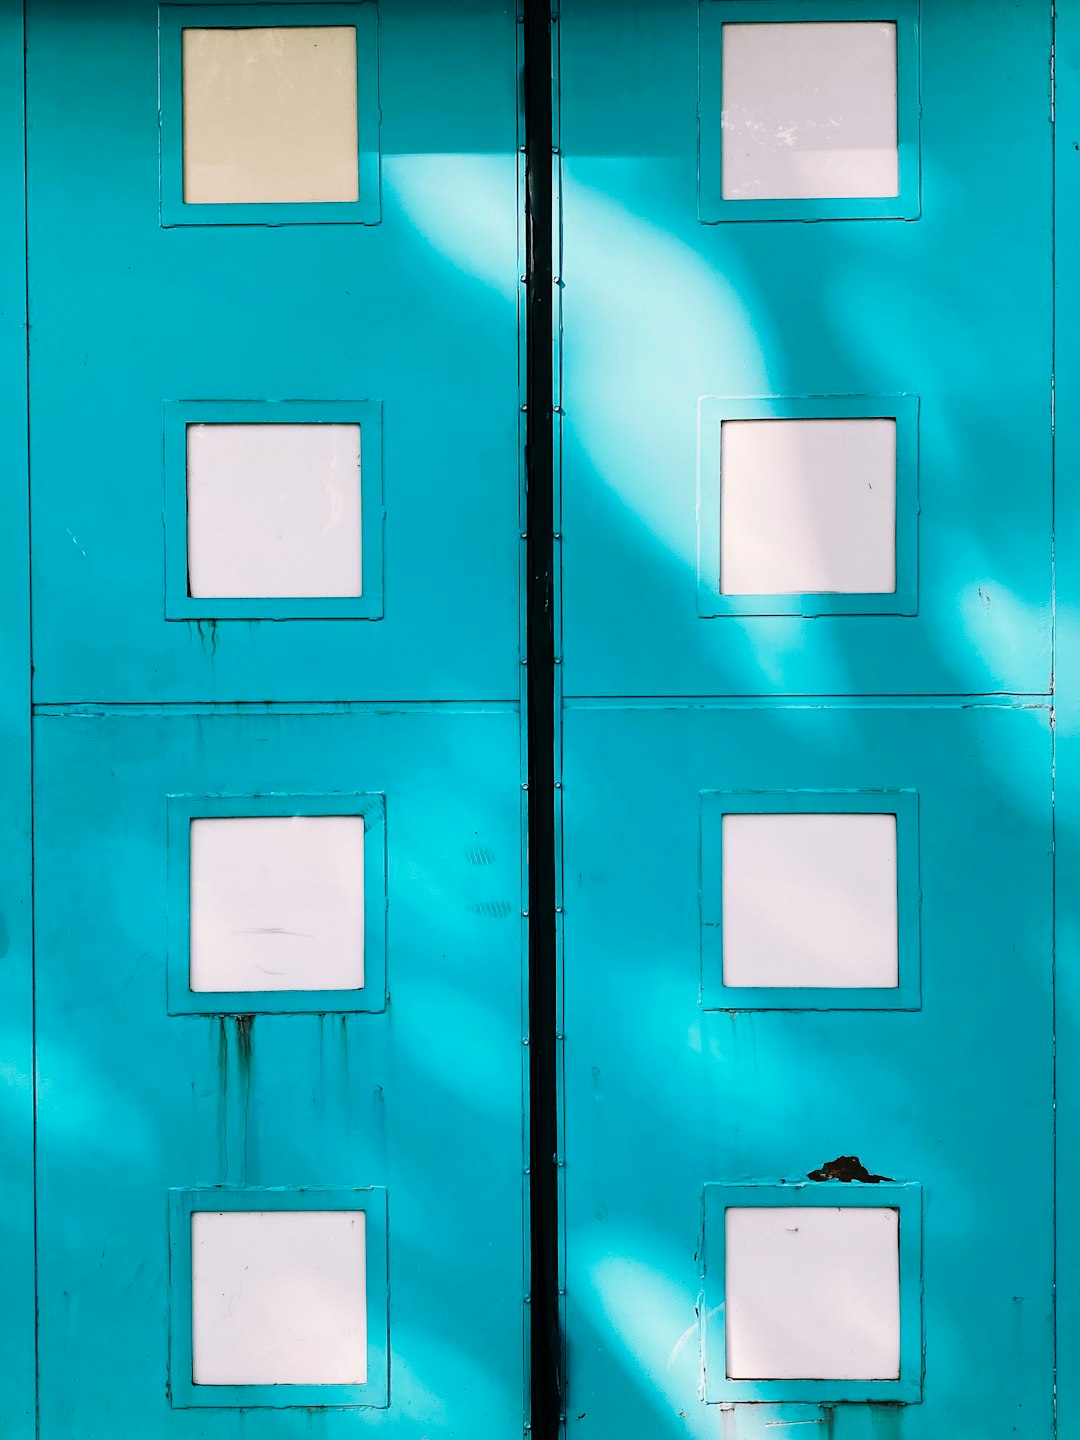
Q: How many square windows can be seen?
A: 8